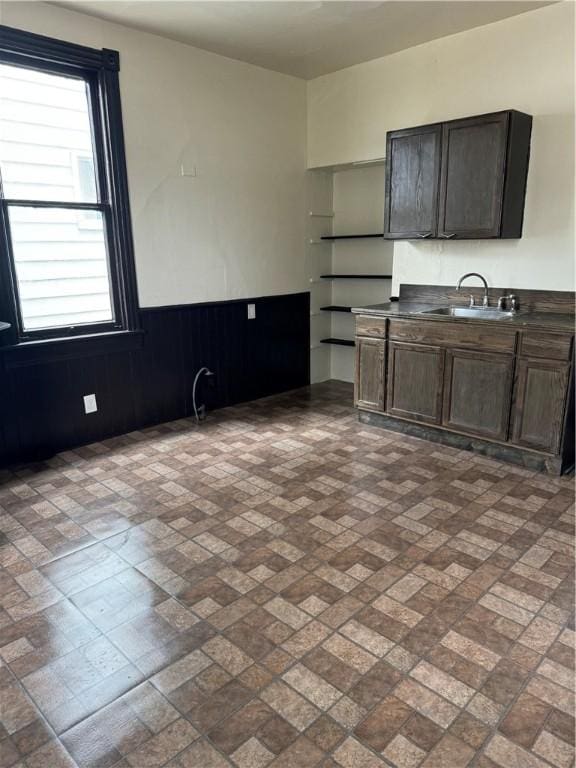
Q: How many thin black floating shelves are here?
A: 4